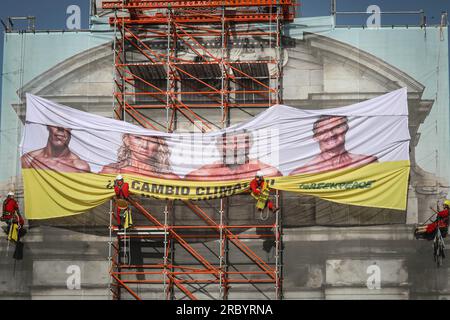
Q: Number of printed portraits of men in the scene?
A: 3